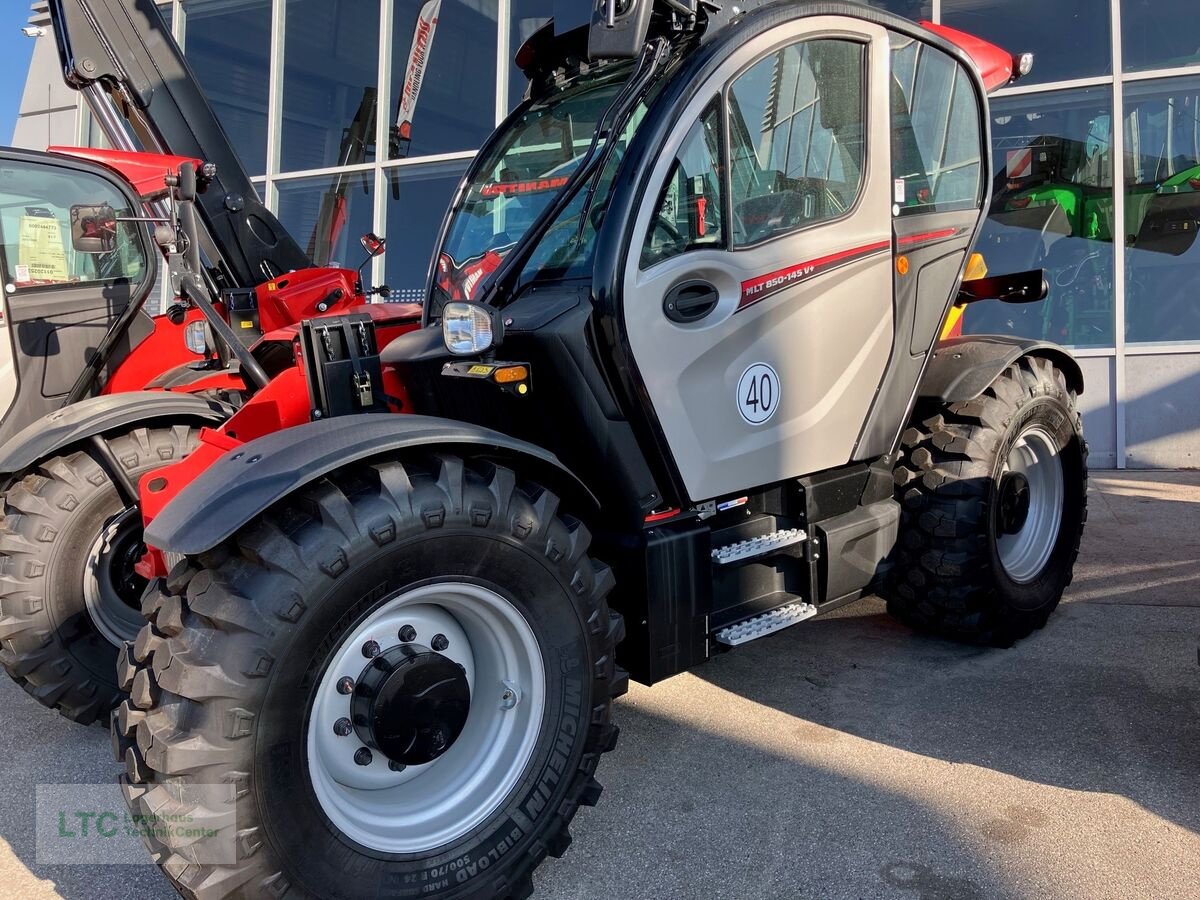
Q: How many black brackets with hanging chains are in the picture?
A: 2